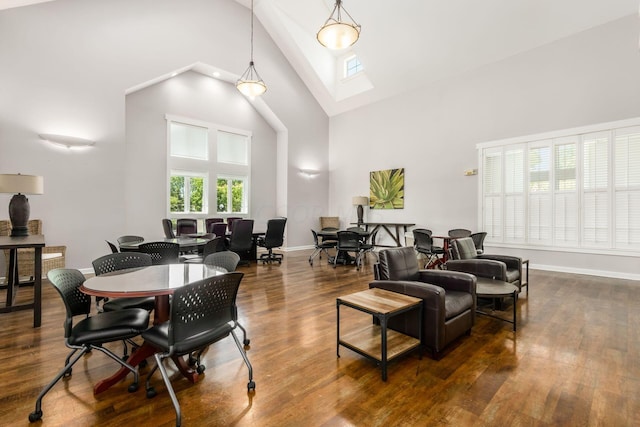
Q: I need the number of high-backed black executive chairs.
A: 7